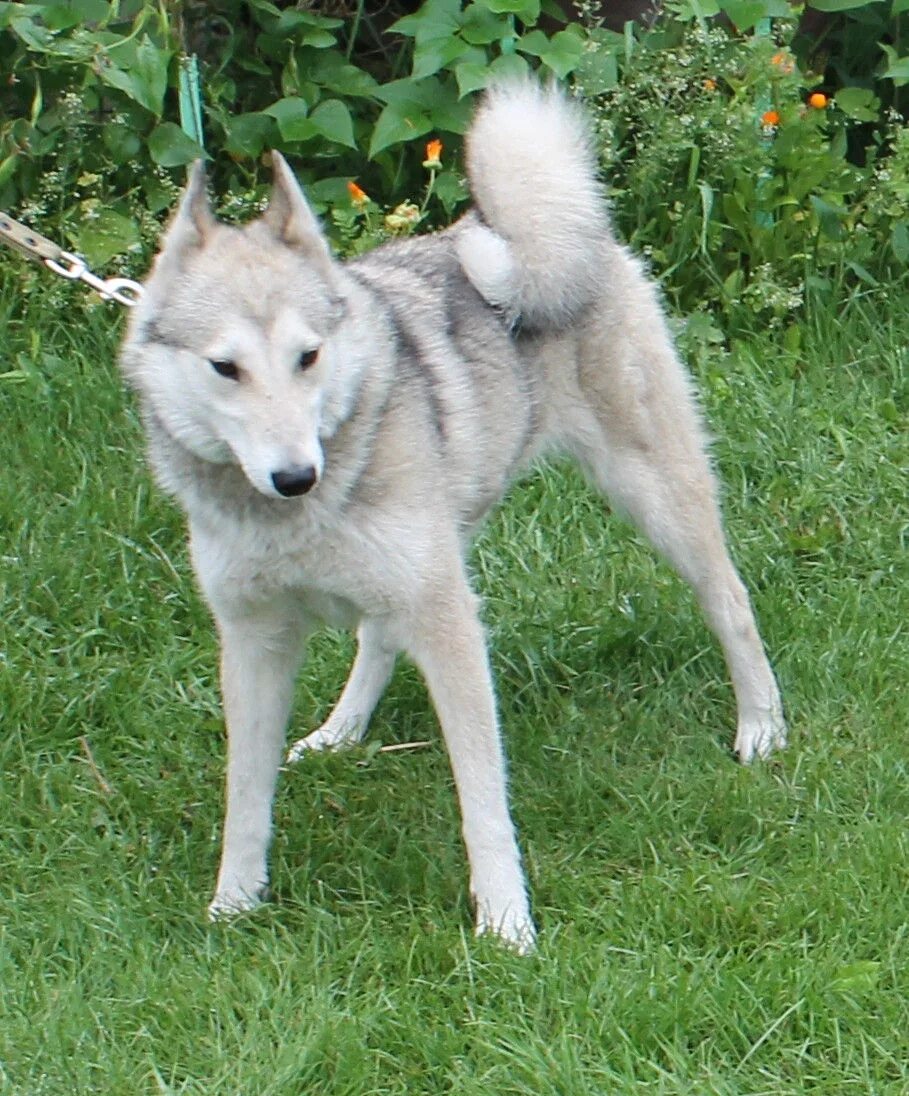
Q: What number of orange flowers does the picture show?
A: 6